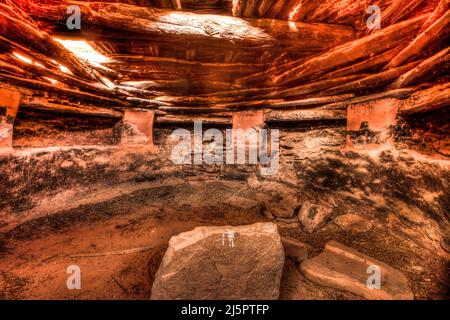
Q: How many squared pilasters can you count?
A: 4